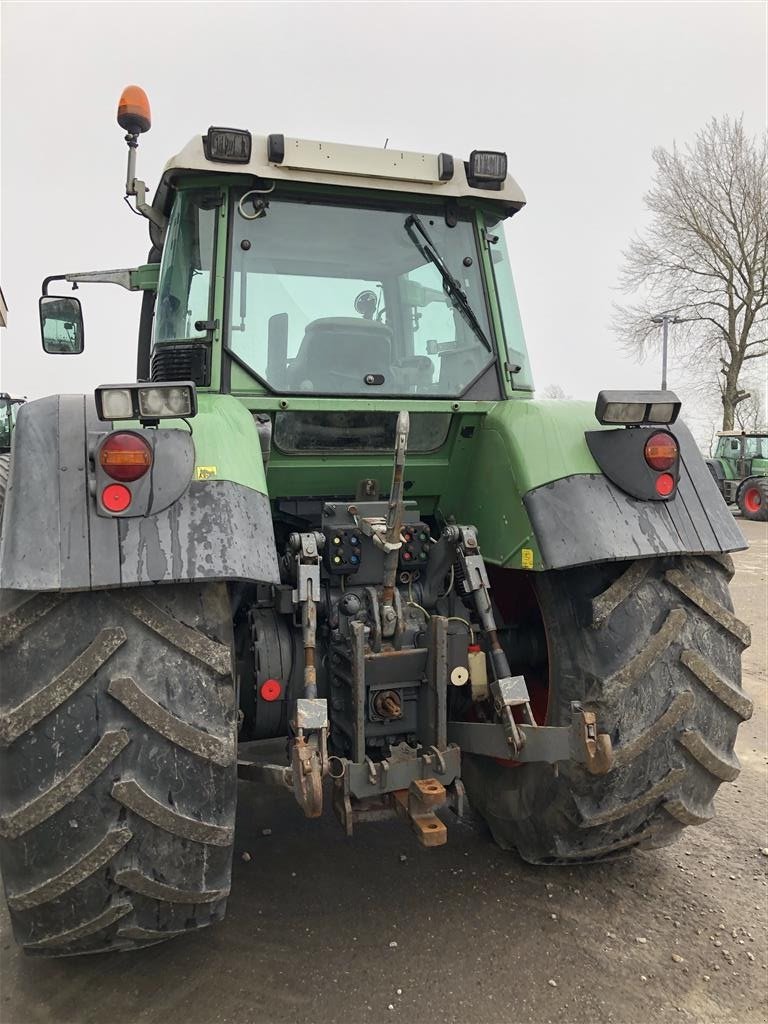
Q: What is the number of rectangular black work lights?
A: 4